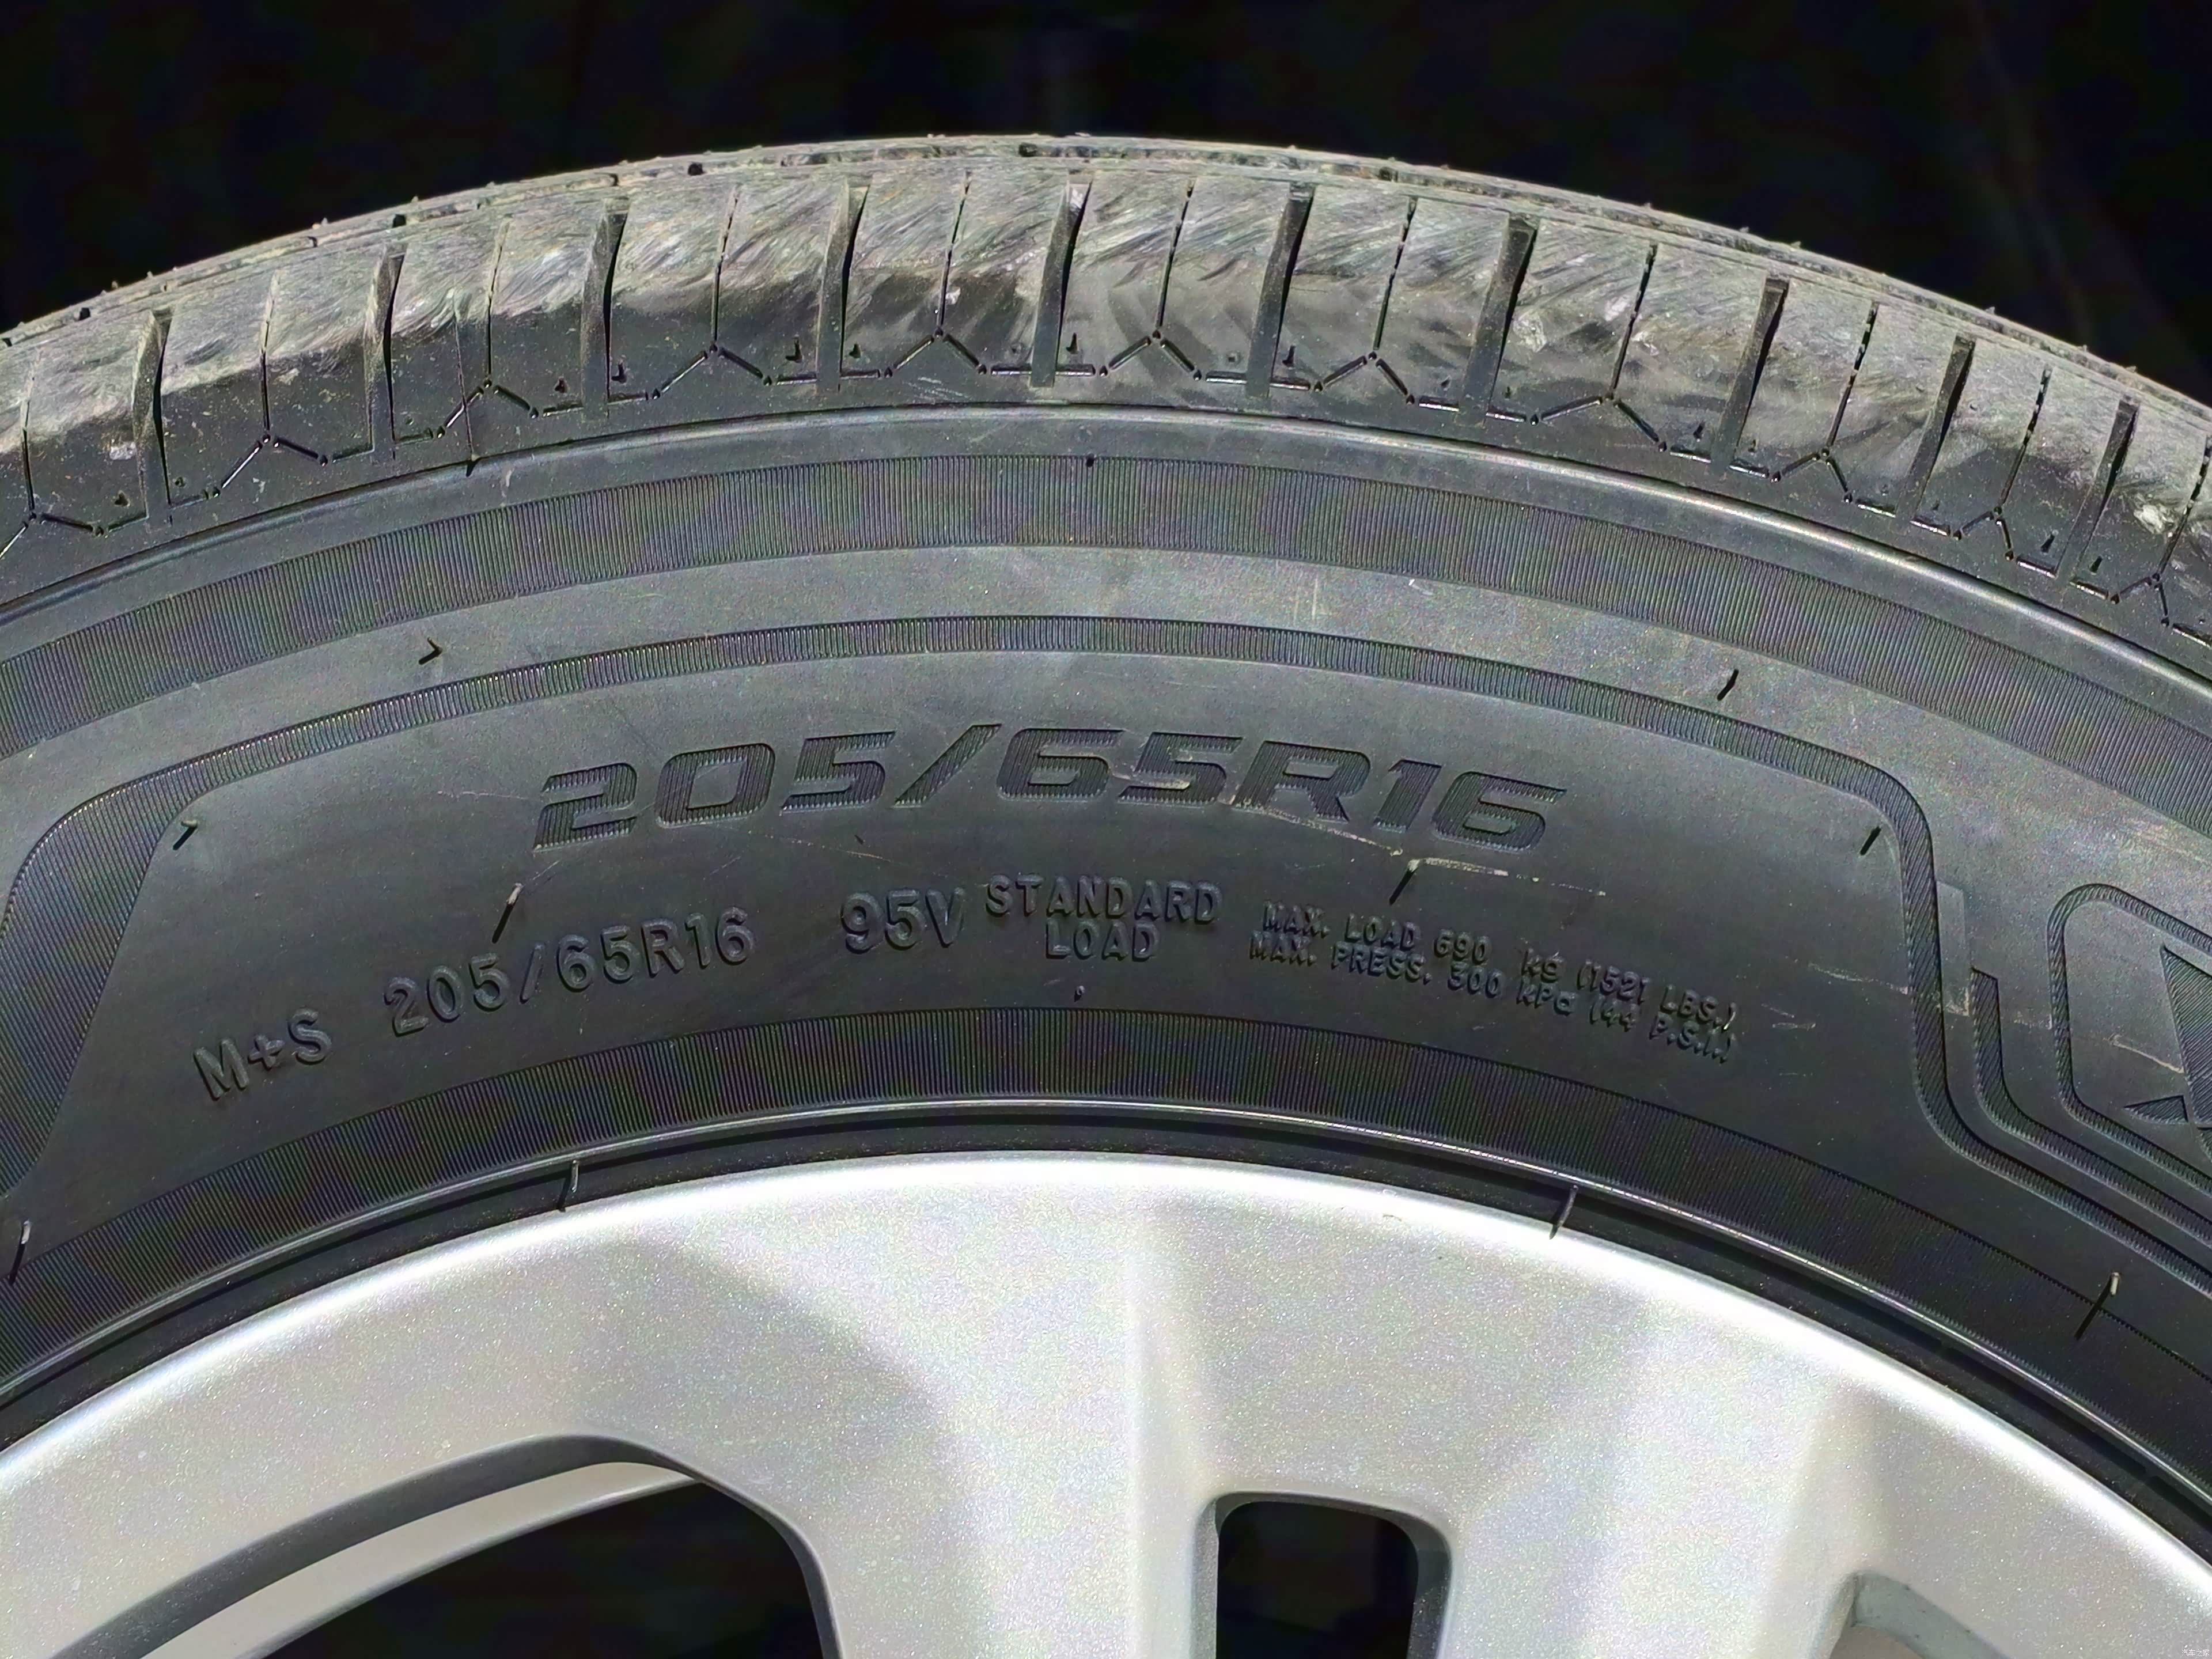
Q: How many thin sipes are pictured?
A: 11